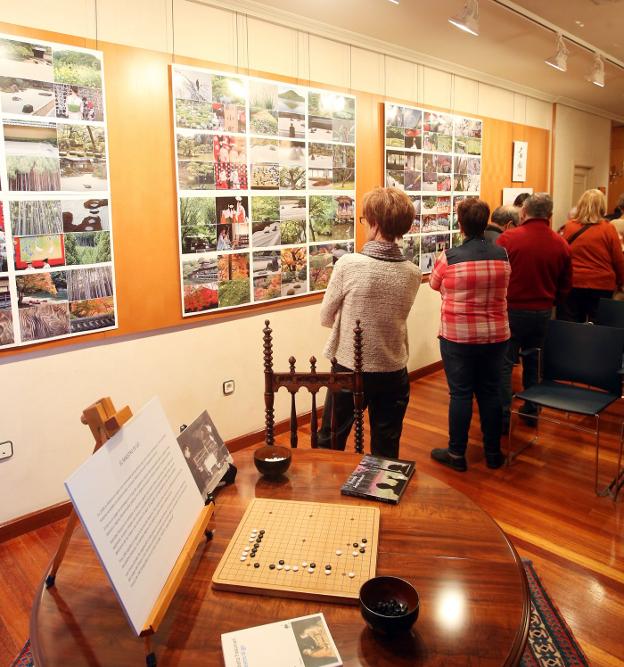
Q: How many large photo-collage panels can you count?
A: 3